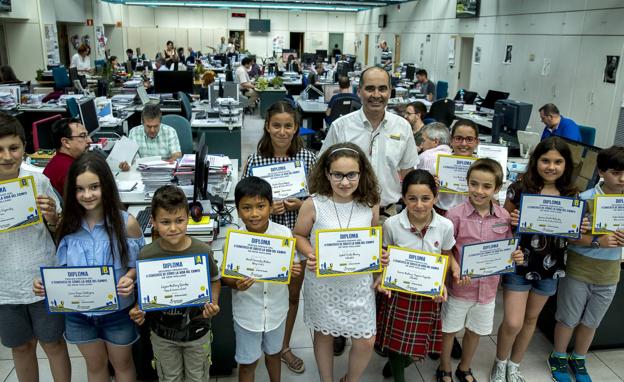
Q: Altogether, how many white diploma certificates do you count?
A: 11